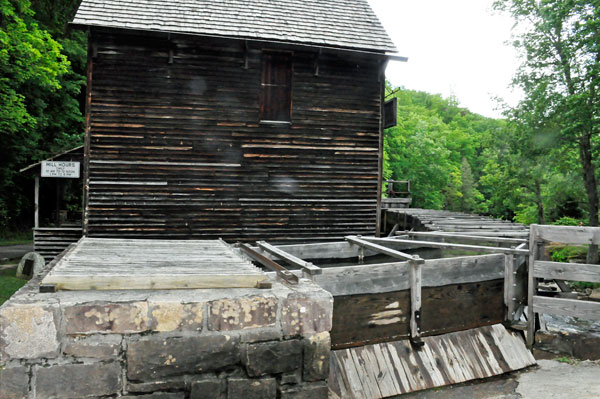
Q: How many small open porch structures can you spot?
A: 1